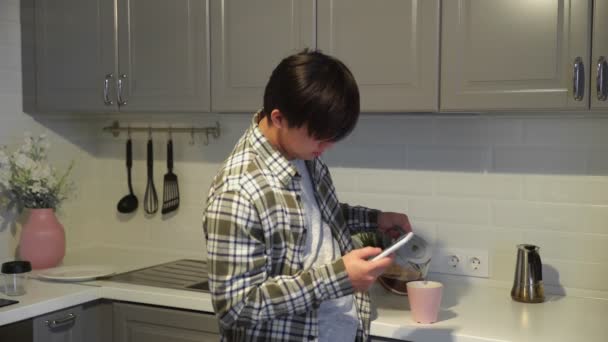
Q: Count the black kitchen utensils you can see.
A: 3